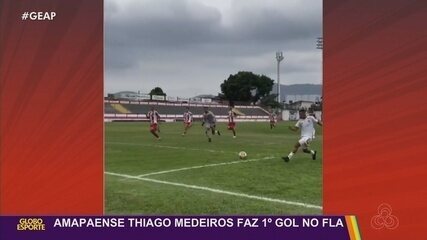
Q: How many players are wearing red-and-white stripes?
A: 4